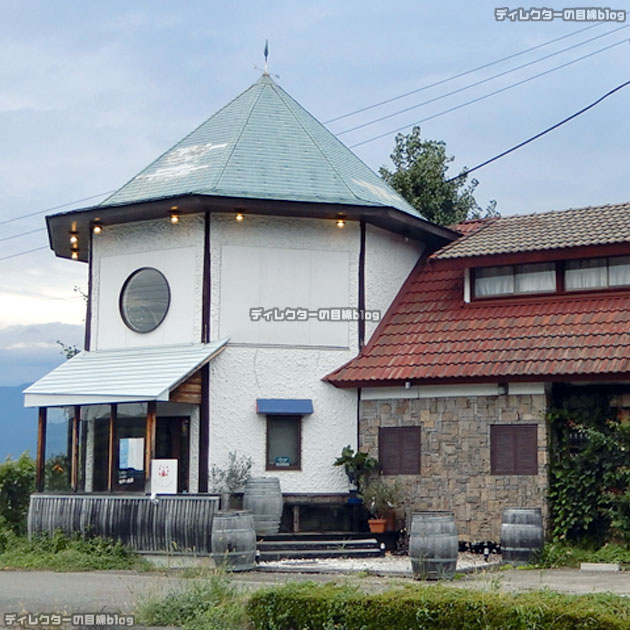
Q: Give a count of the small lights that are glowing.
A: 6